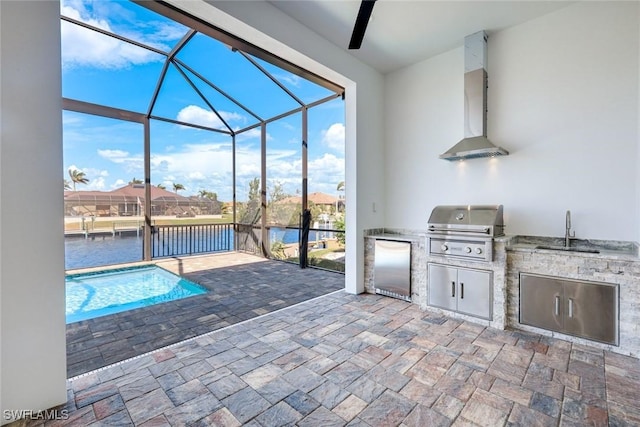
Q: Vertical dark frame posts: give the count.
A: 4